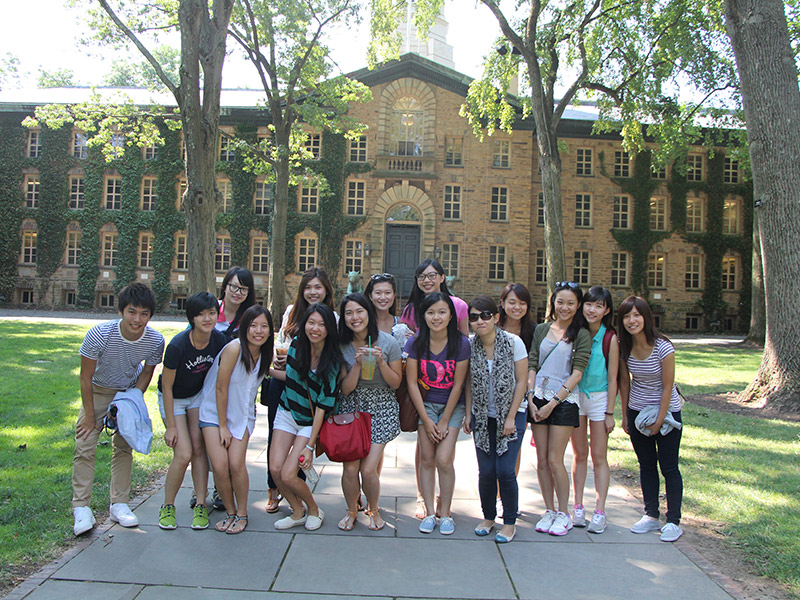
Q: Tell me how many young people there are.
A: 15